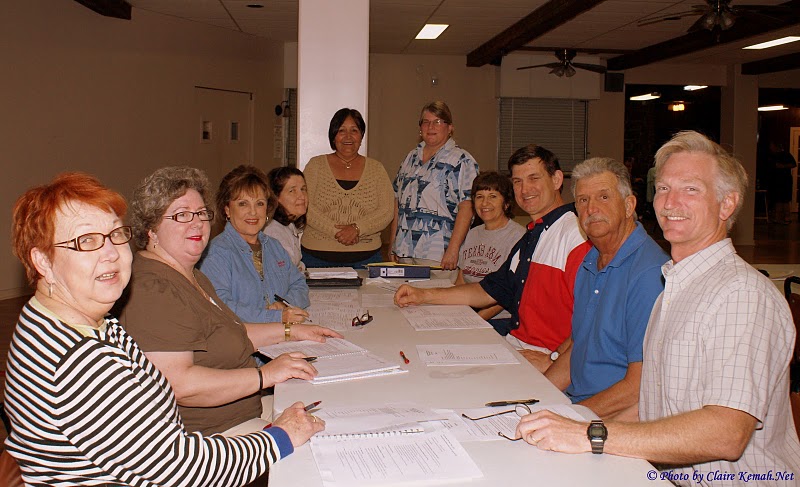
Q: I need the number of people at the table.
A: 10